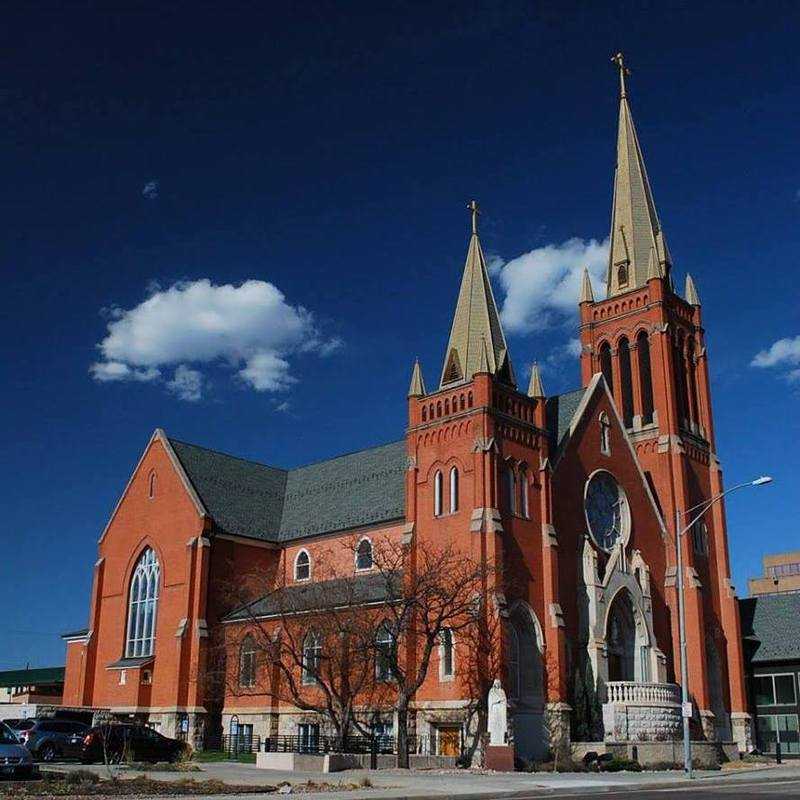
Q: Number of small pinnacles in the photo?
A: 6